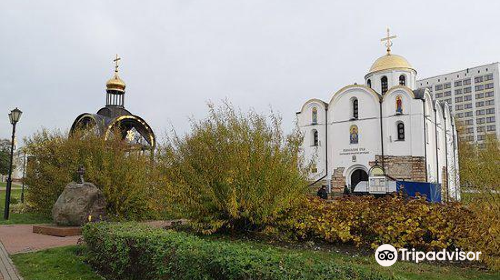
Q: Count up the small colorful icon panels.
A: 3